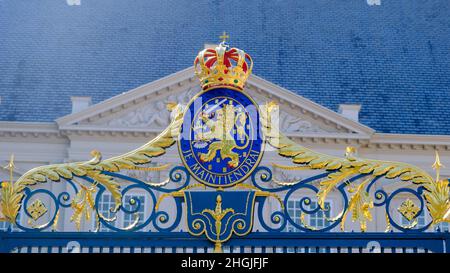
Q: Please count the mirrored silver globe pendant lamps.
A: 0